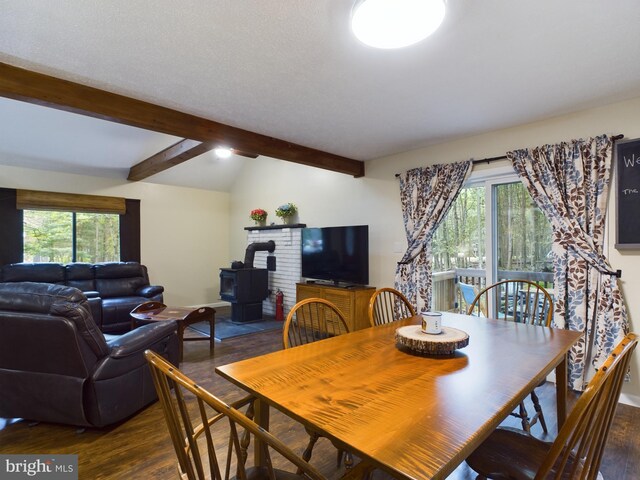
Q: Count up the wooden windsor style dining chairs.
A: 5